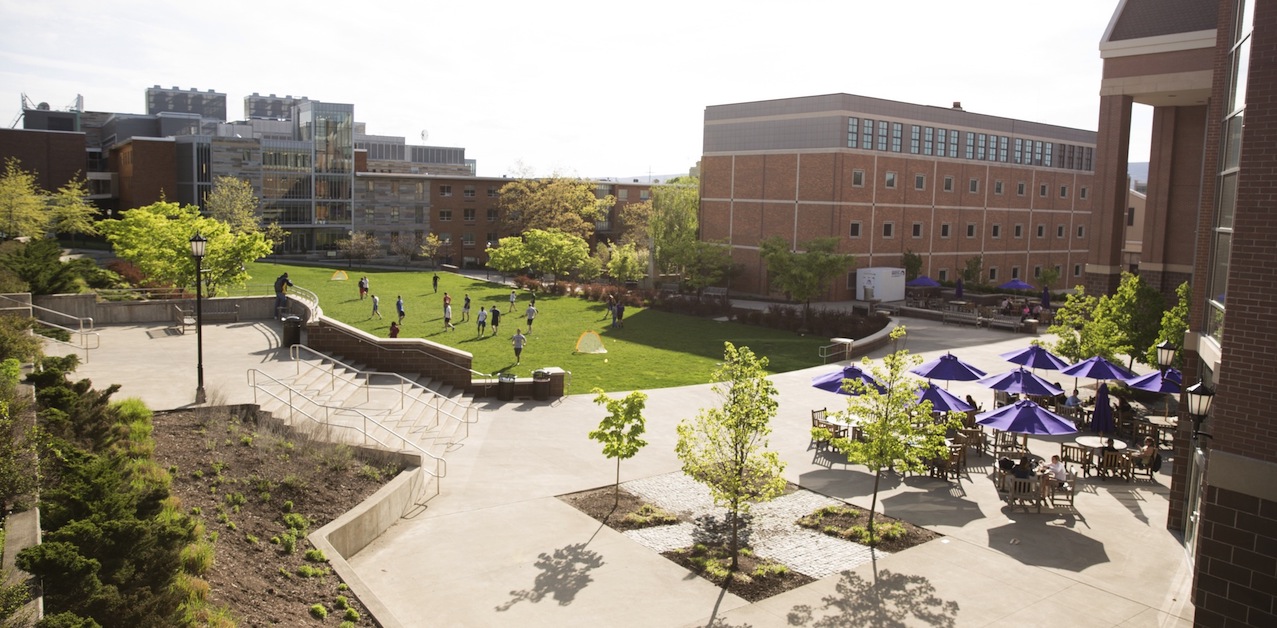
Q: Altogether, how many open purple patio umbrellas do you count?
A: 10